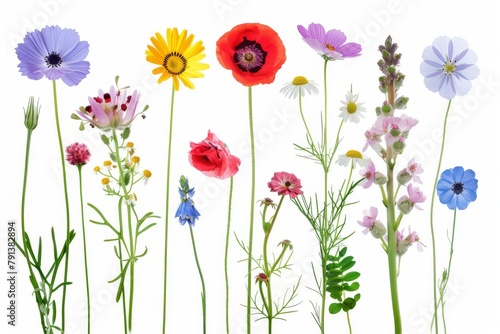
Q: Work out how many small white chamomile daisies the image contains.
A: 3